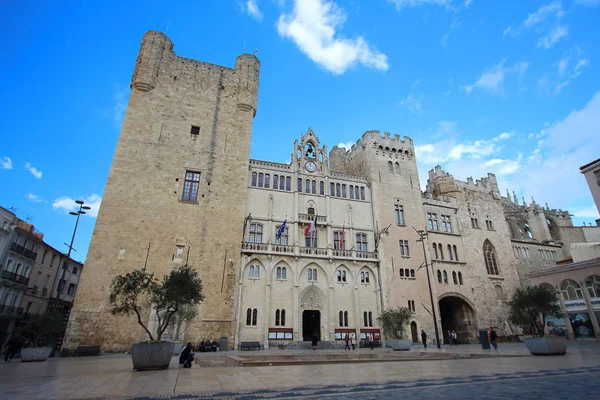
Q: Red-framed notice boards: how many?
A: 3